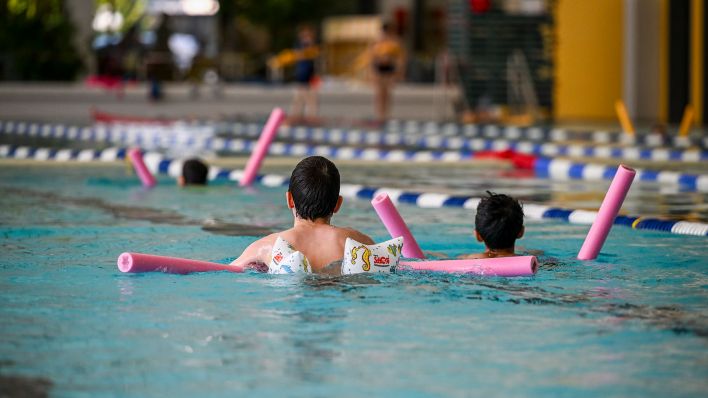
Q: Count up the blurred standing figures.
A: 2